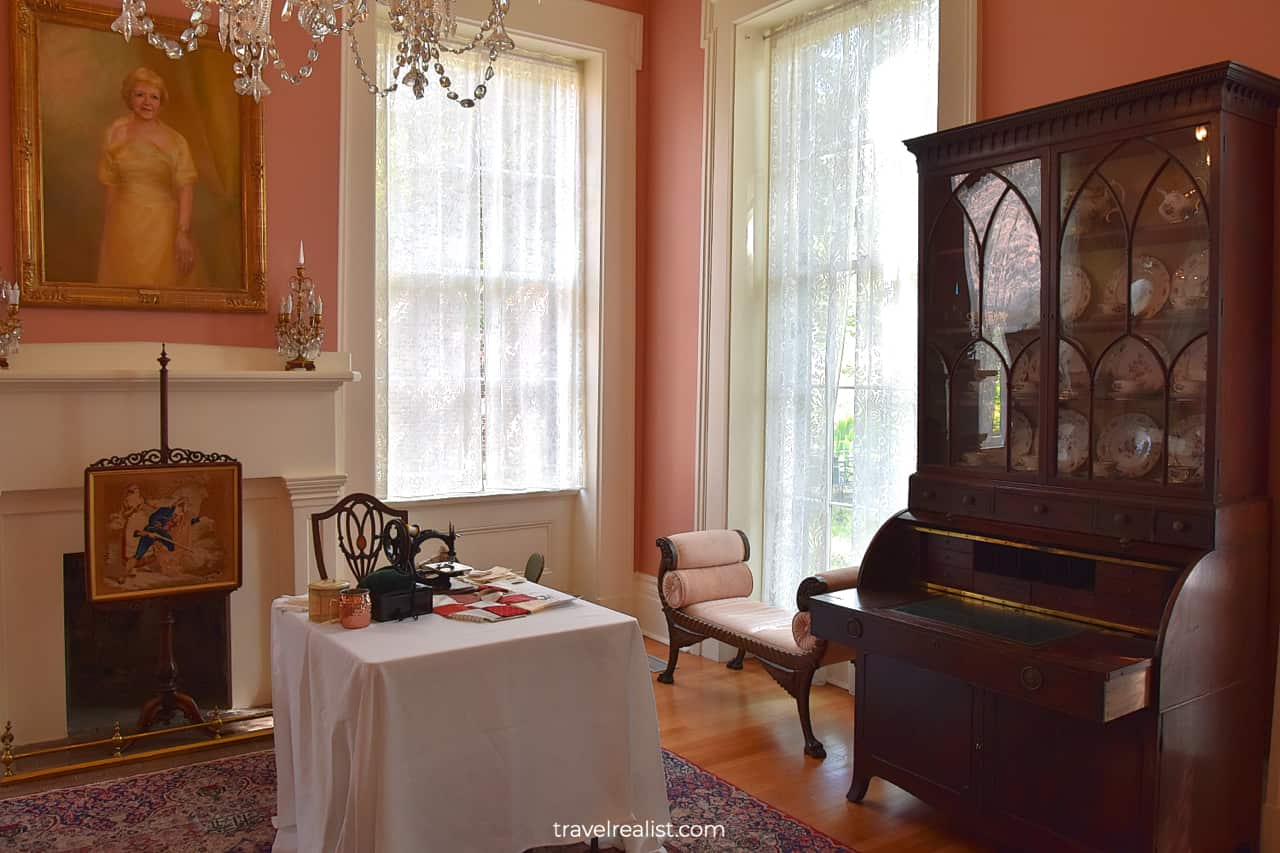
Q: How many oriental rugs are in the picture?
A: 1